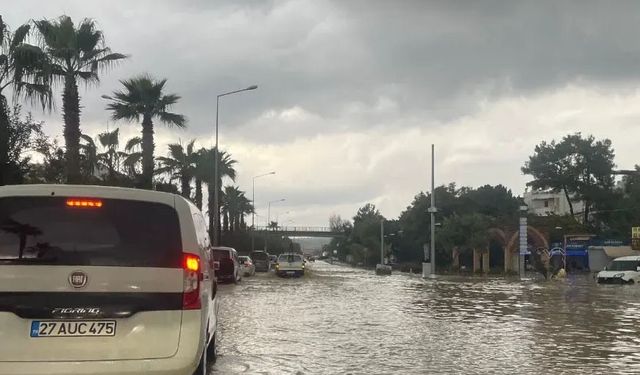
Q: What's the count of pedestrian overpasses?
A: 1